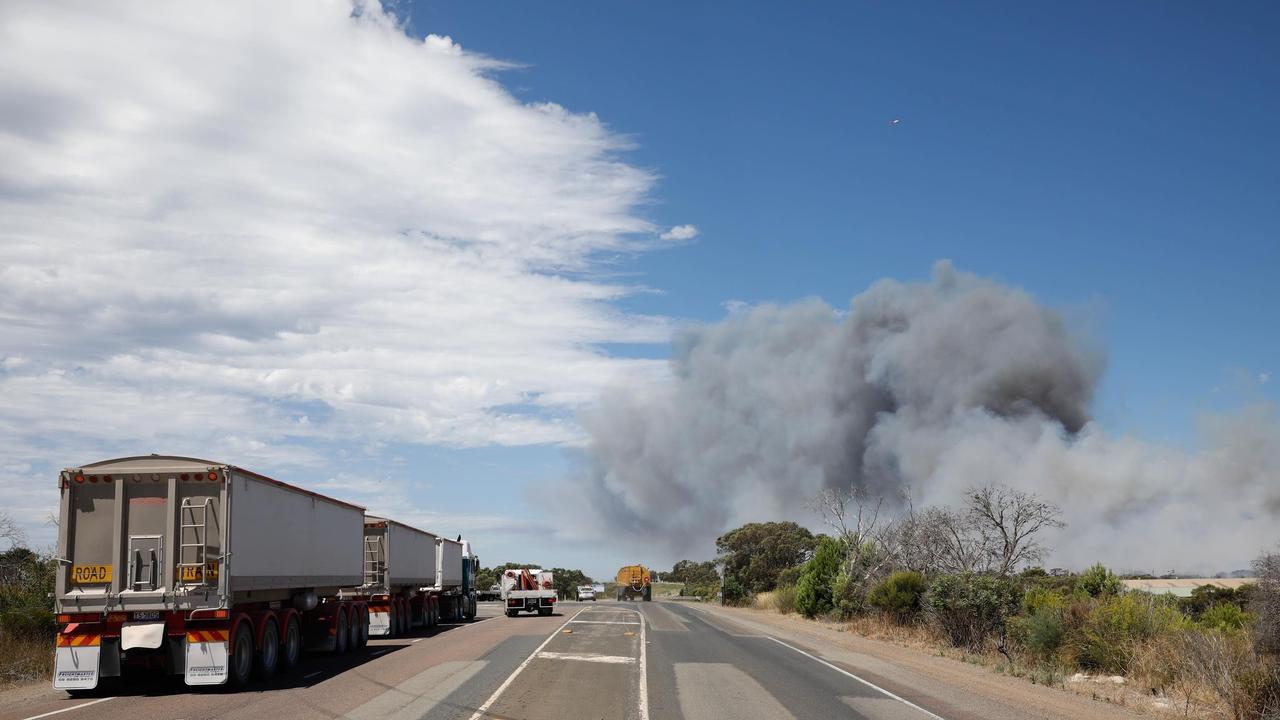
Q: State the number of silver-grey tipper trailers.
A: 3